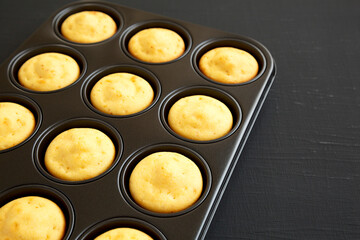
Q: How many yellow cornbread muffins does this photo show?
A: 11